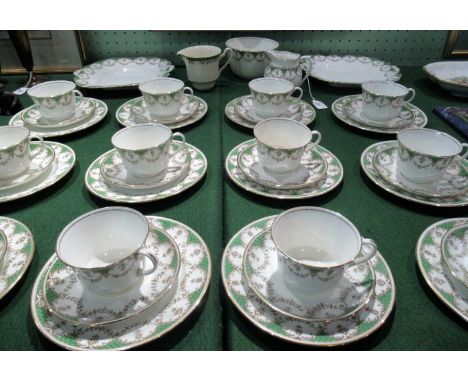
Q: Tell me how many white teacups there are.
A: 10